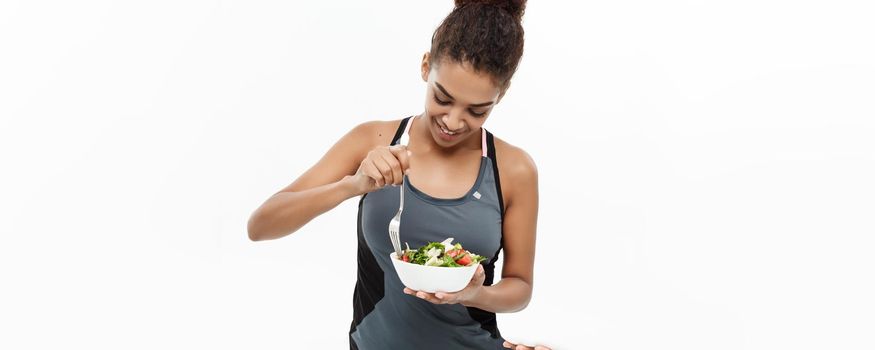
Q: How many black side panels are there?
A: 2